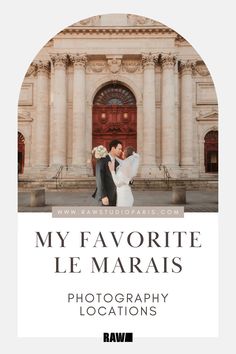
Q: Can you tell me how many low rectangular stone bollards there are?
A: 2